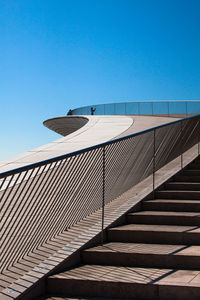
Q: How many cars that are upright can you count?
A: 0